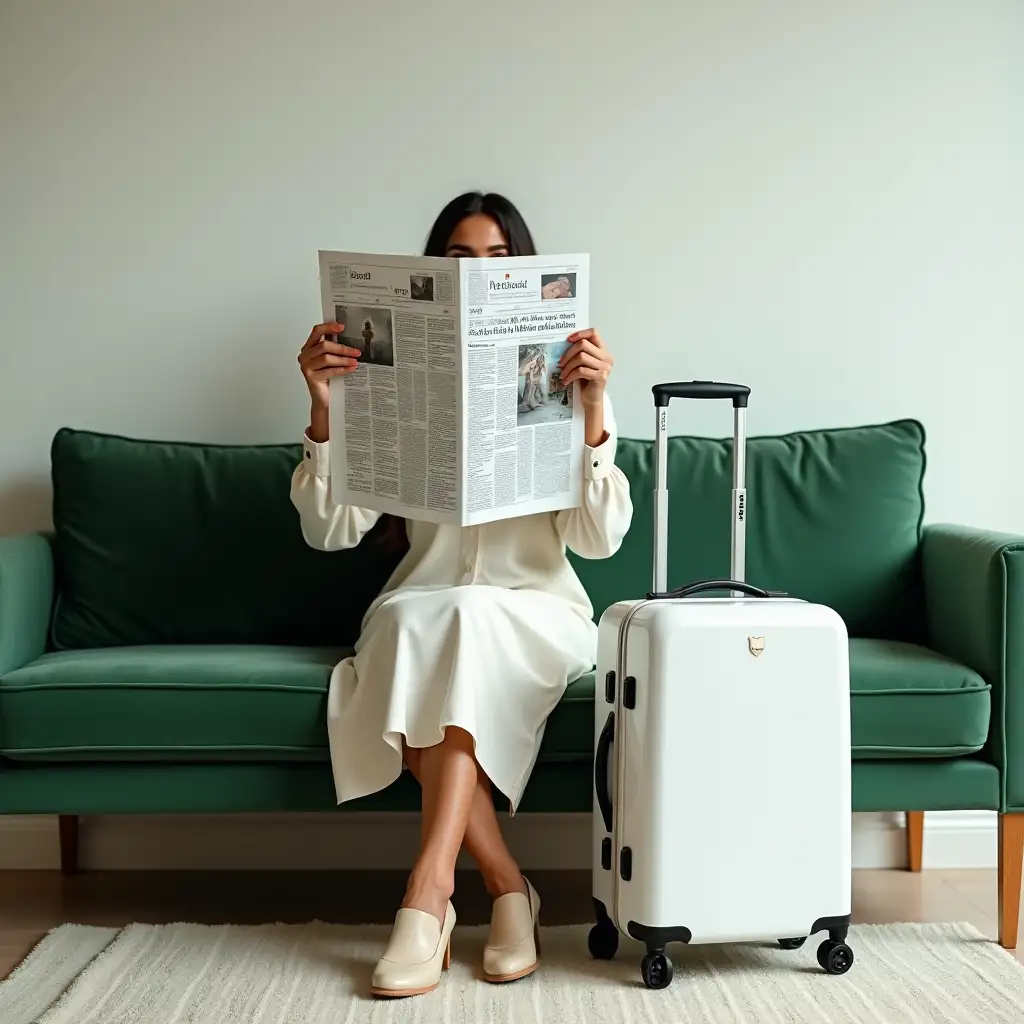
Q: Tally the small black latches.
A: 4